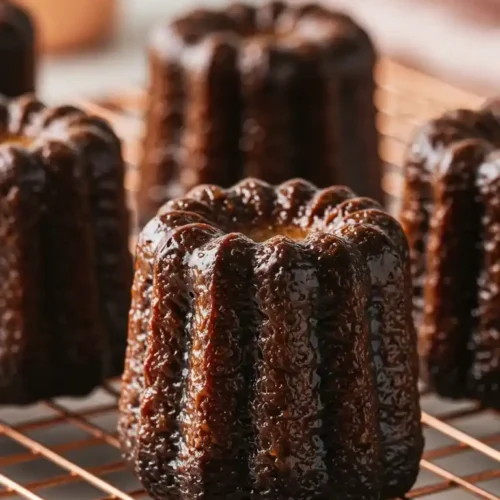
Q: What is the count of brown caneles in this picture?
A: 5